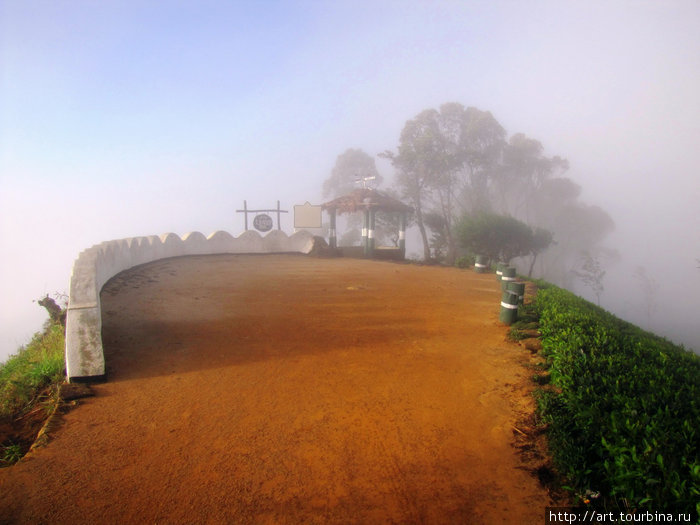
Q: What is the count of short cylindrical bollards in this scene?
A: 5